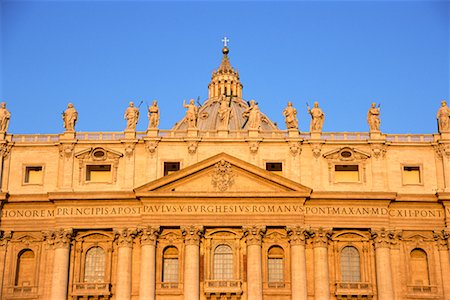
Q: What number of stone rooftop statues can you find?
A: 11